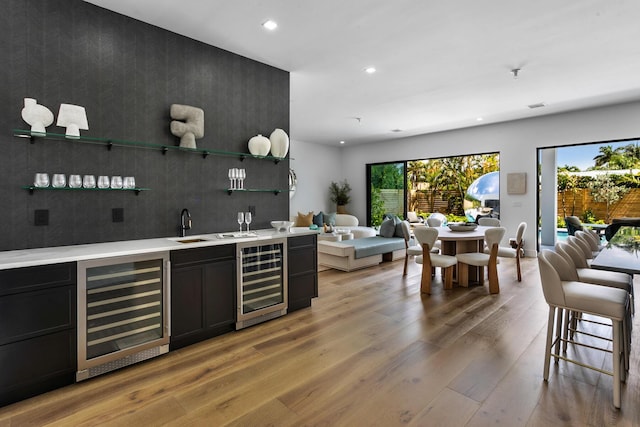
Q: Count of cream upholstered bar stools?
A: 5